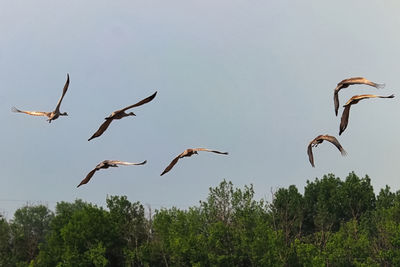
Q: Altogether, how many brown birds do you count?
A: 7